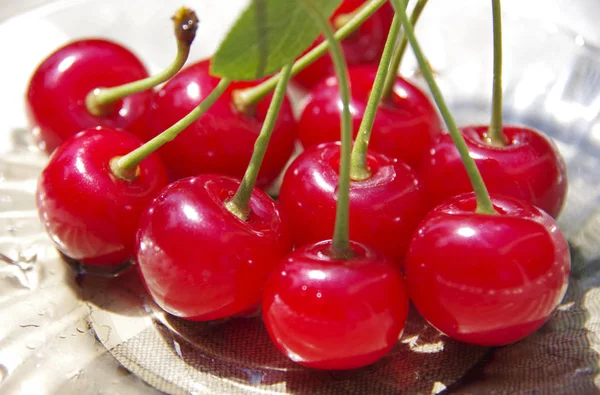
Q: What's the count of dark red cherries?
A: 10